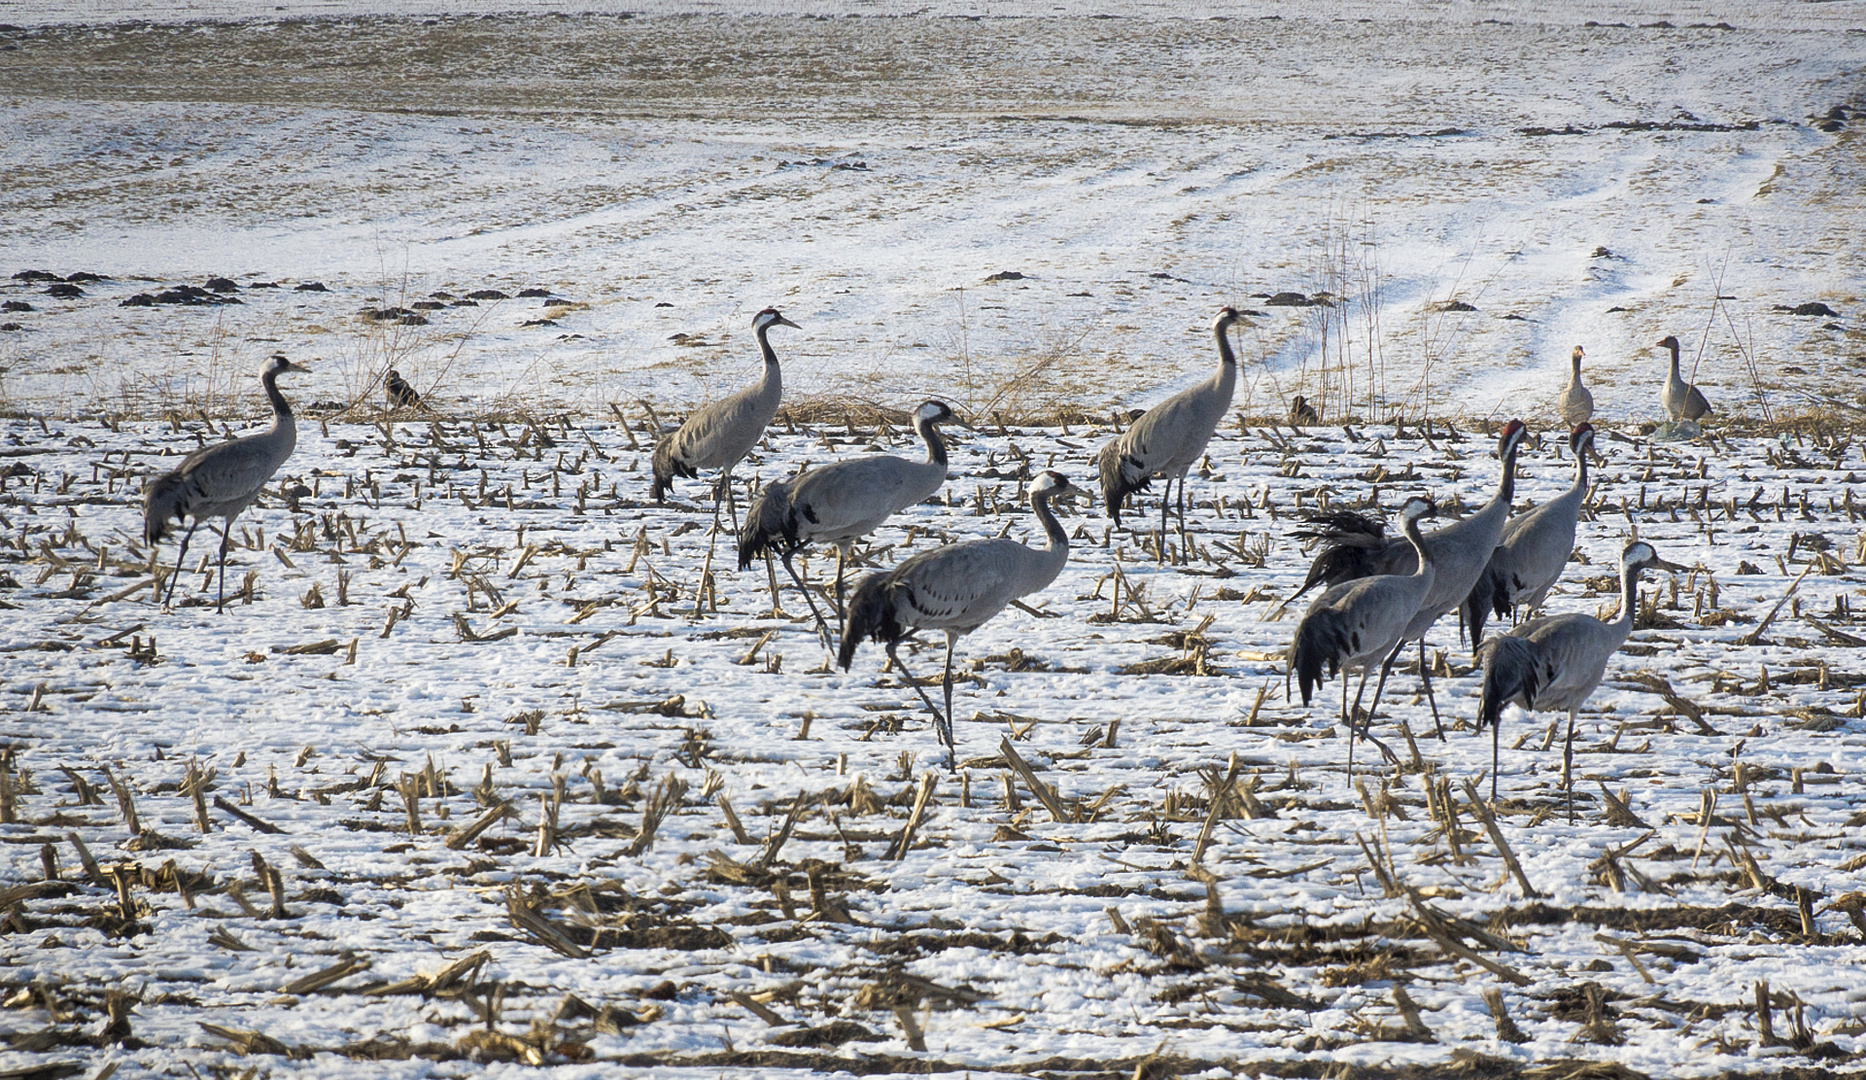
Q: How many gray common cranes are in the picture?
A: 9